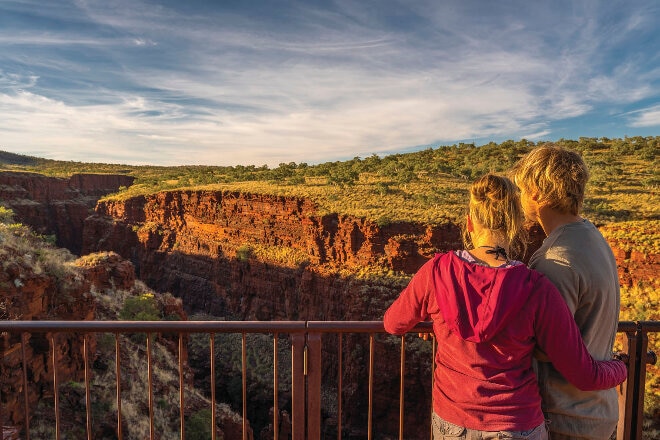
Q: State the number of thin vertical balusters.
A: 13